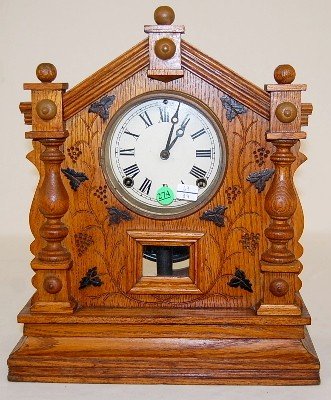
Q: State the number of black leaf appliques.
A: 8